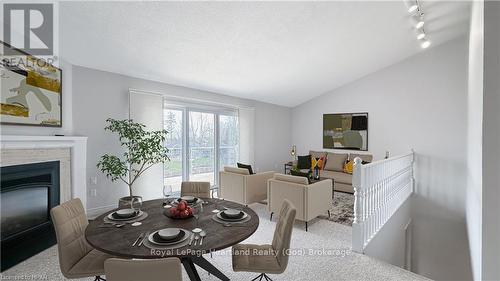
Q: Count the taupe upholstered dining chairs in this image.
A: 4